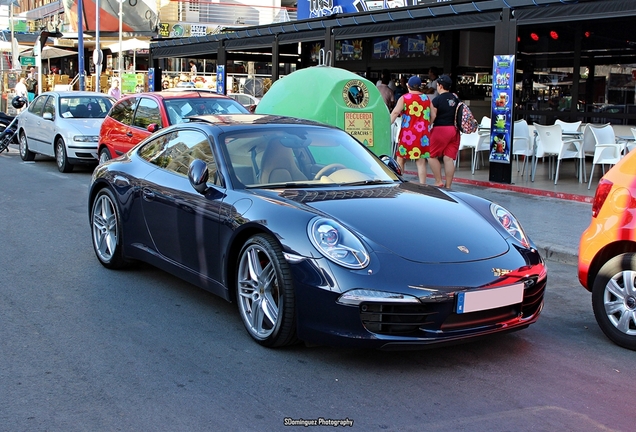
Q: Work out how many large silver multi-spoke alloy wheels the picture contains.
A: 2